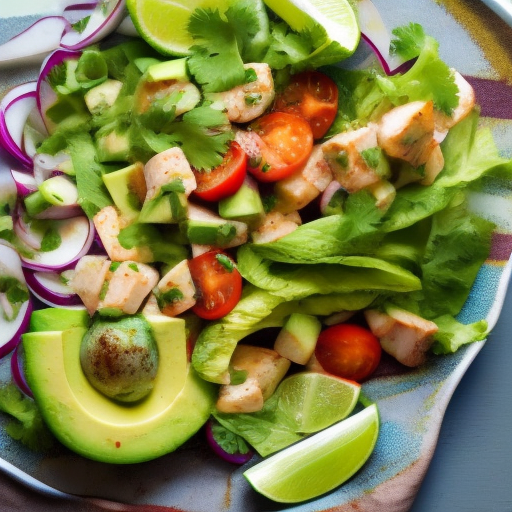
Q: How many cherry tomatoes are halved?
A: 4